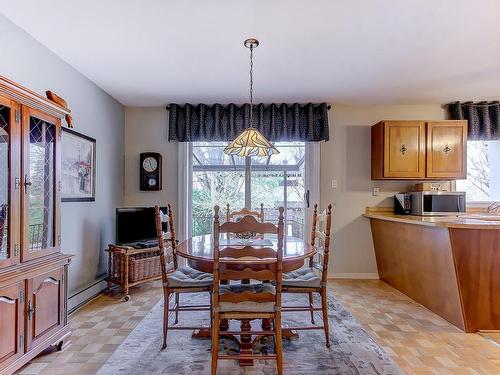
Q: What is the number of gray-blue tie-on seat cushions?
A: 3